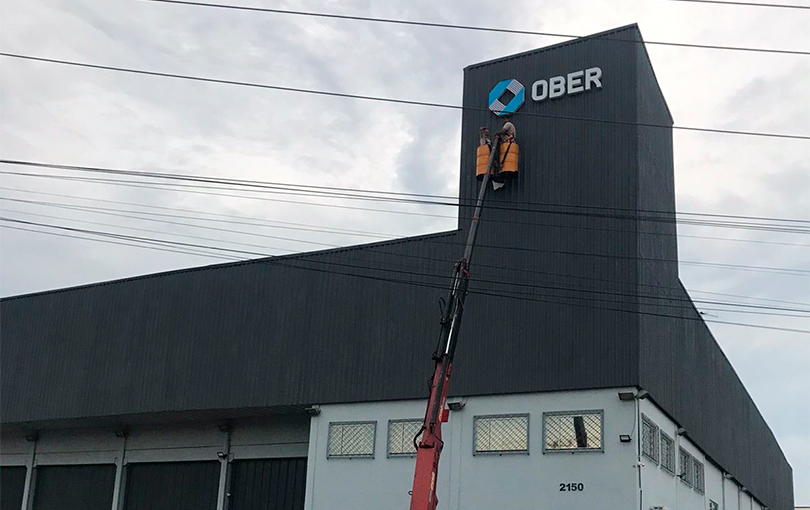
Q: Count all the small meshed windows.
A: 8